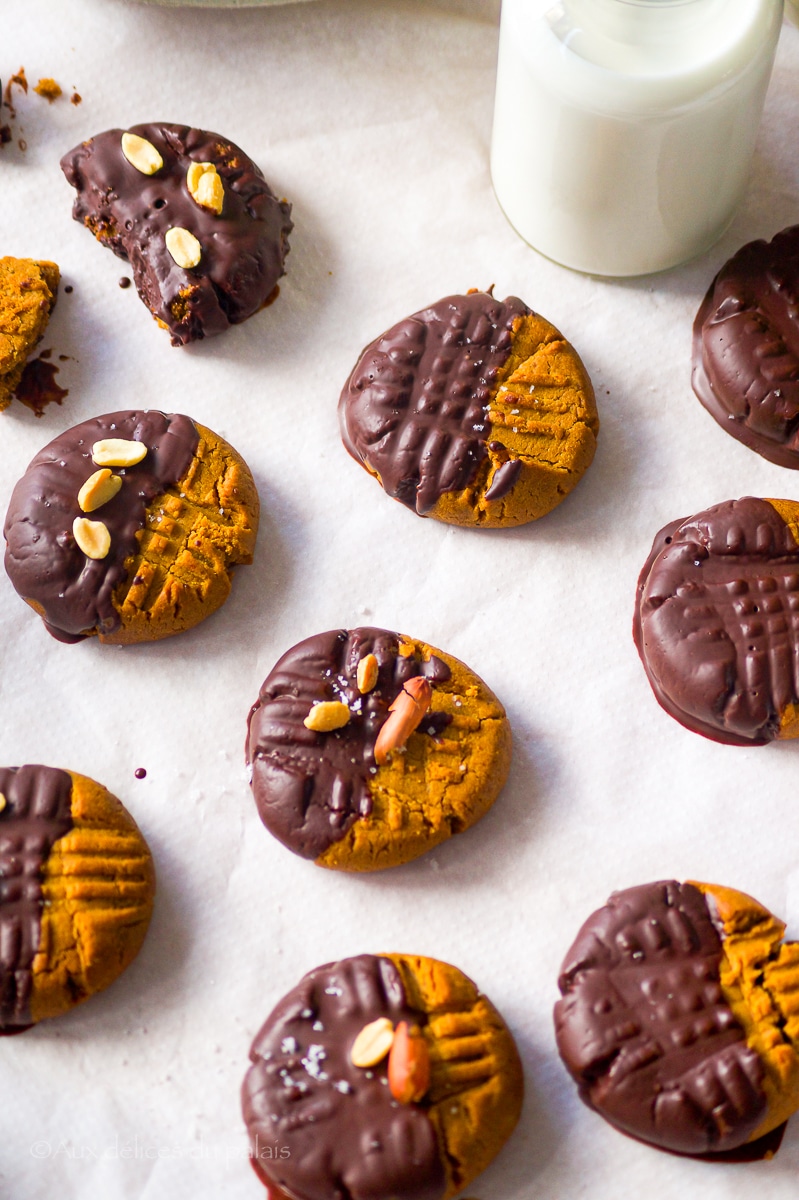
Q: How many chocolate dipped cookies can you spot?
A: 9